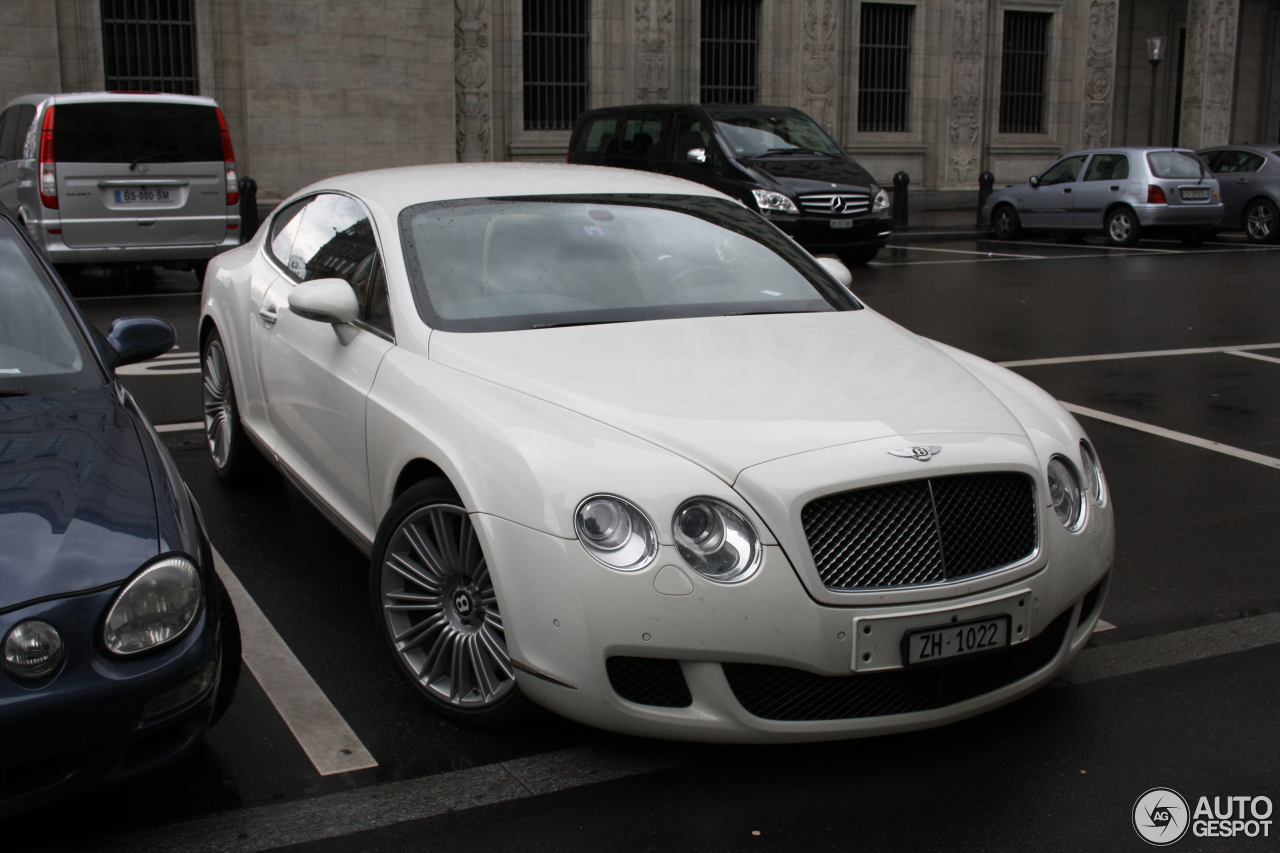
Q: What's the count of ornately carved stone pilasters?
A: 6